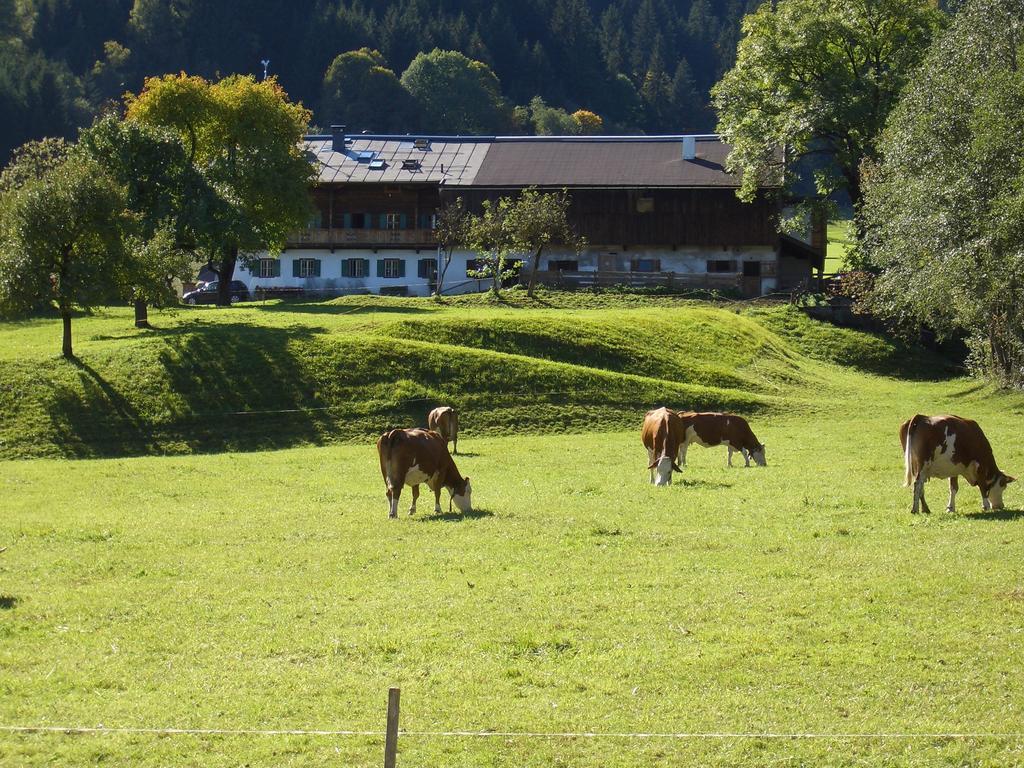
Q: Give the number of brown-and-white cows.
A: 5